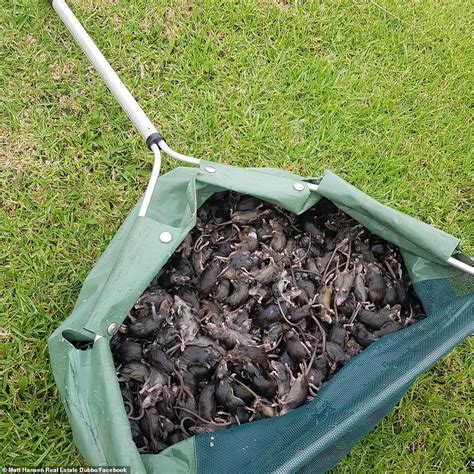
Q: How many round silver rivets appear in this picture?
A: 4